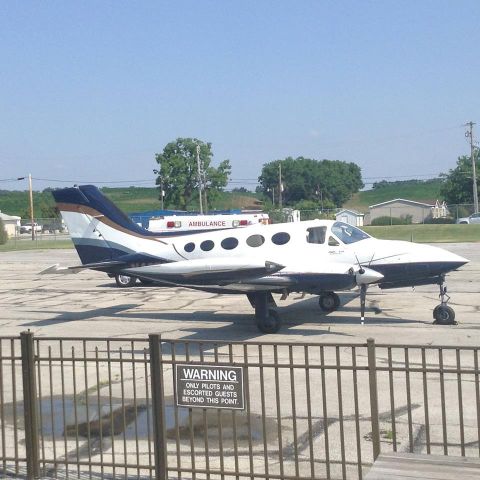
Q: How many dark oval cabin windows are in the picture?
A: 5